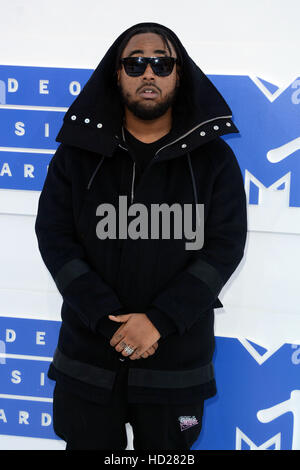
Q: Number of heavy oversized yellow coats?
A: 0